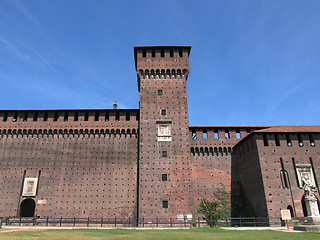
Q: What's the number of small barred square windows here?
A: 5